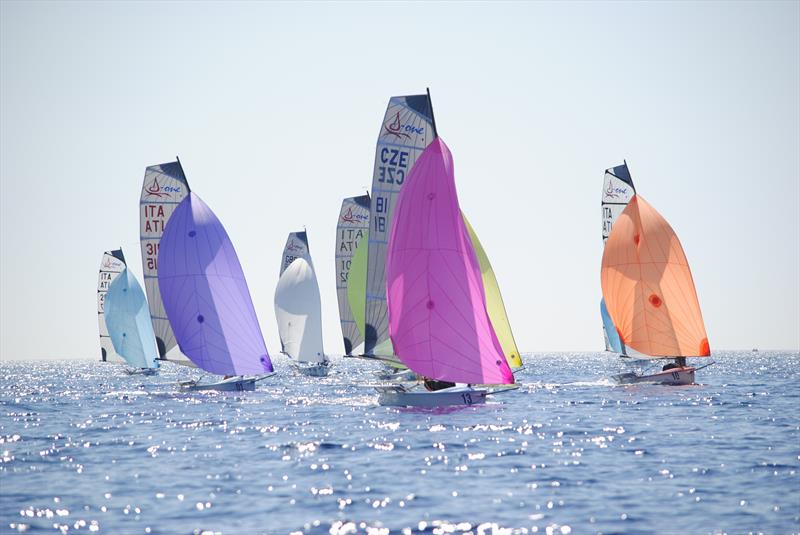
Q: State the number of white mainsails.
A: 6